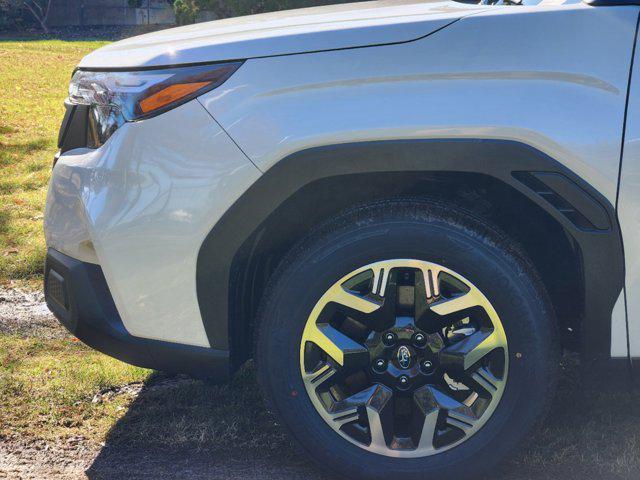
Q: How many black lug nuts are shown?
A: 5